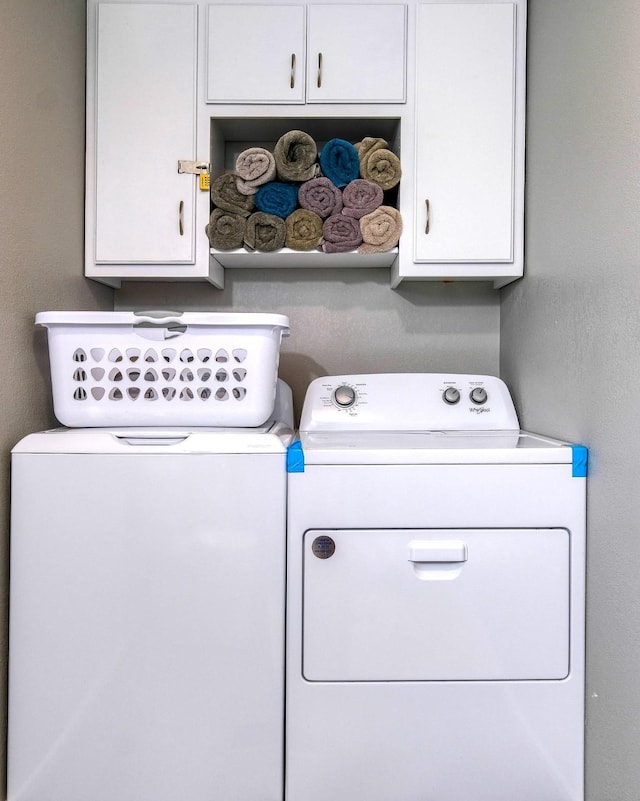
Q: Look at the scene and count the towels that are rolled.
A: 13